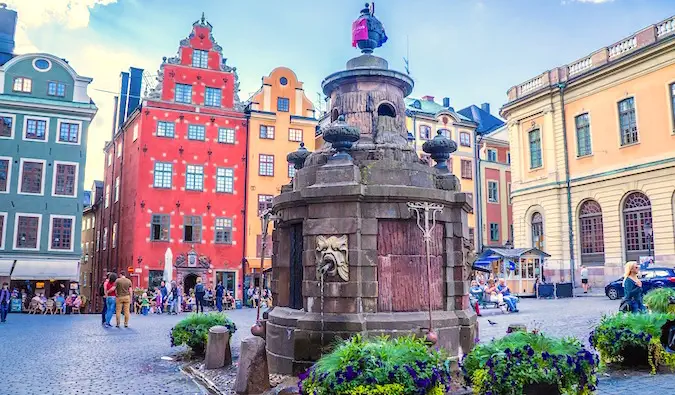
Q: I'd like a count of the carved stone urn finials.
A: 4